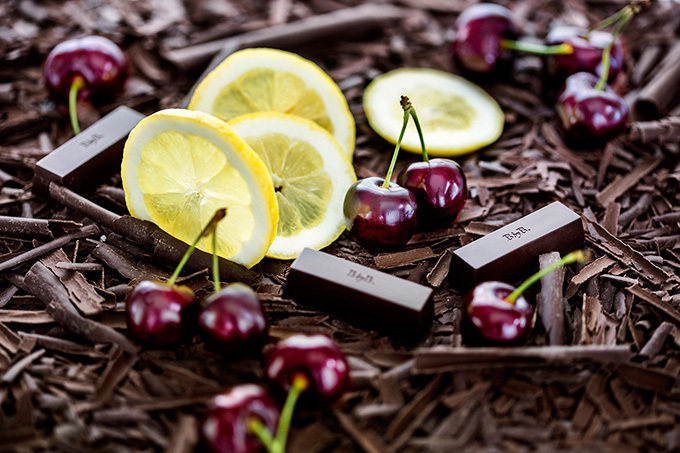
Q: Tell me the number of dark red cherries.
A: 11